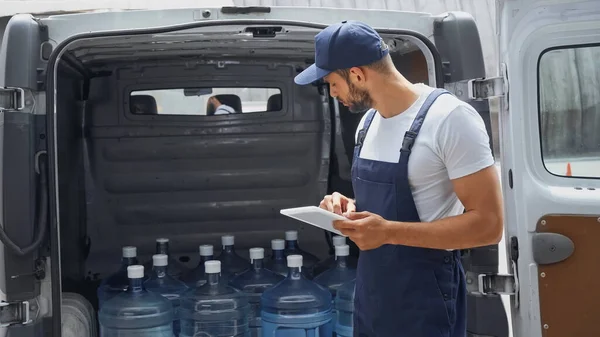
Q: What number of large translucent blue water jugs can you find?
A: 13